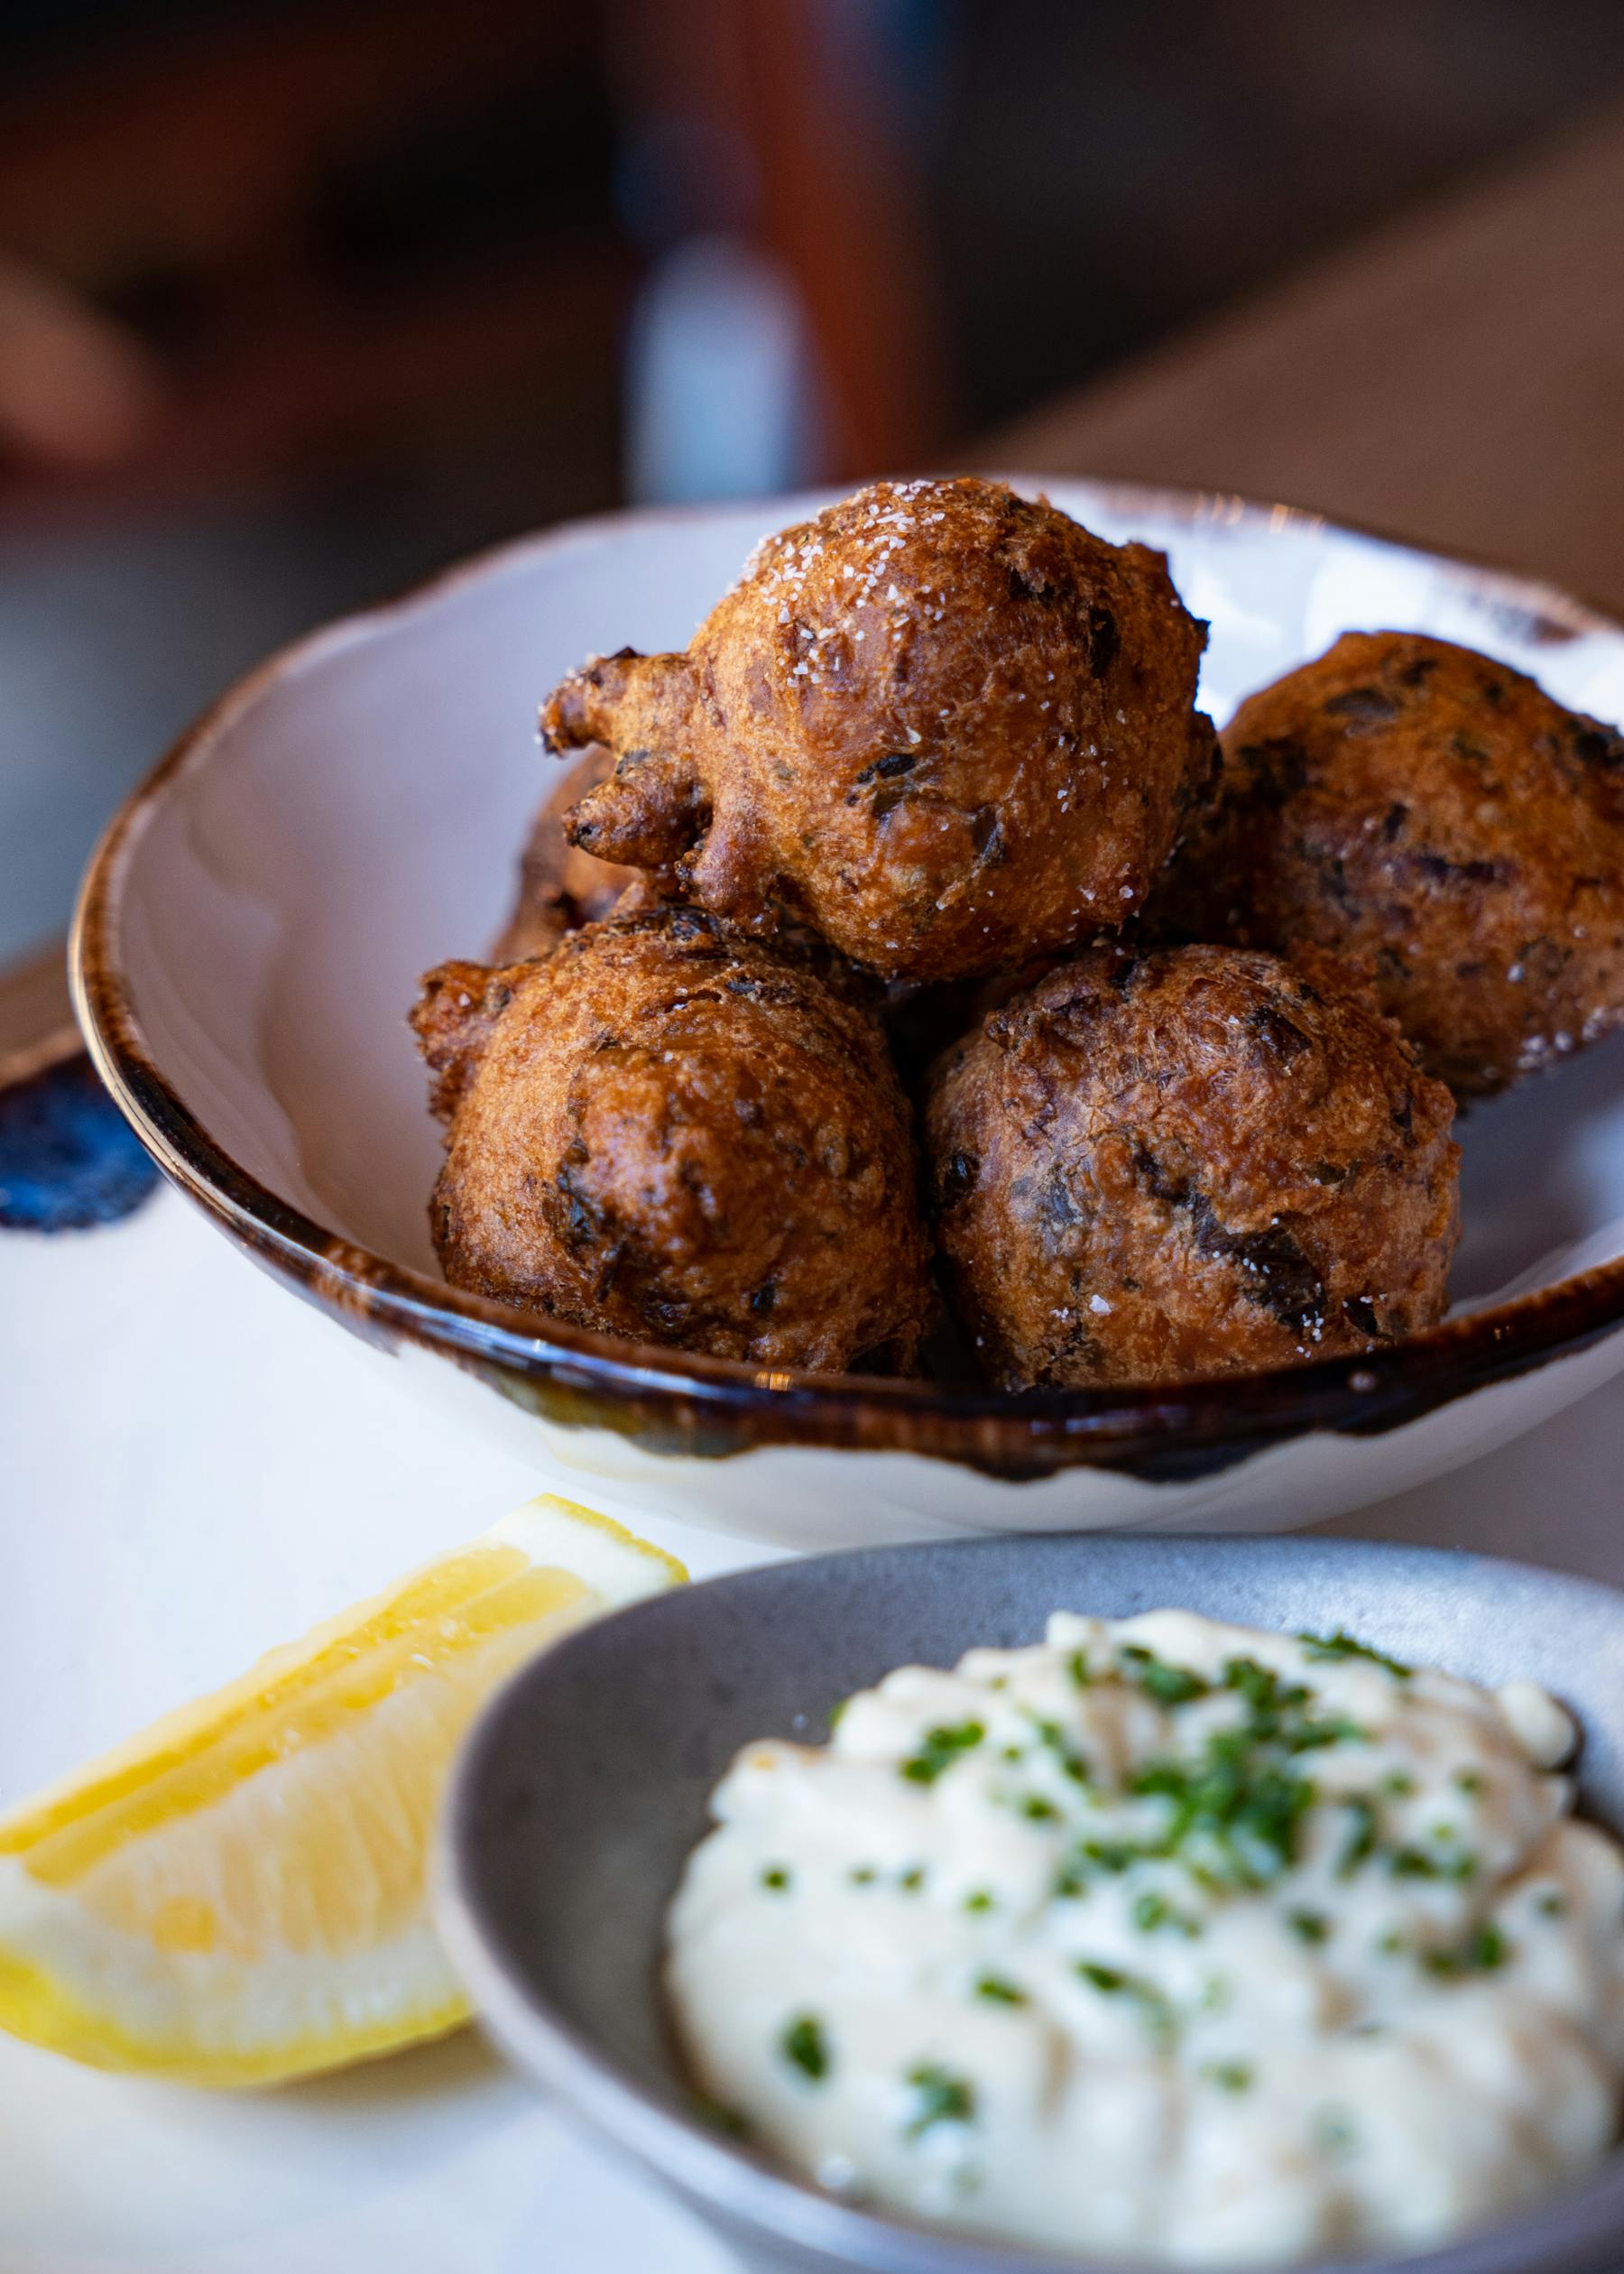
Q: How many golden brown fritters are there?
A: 5